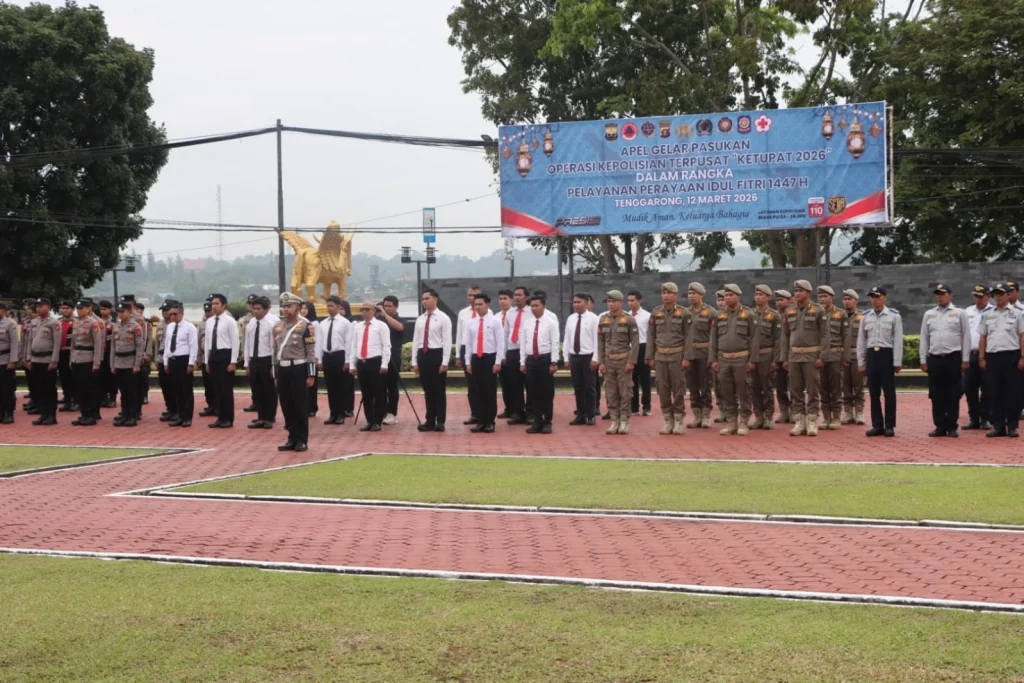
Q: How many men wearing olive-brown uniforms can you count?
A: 10